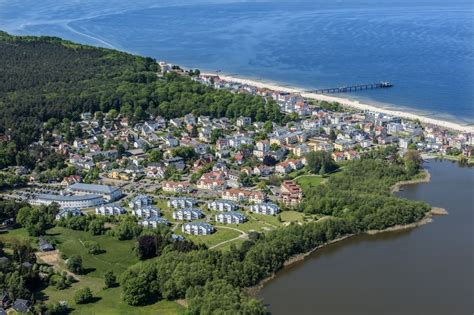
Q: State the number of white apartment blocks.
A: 11